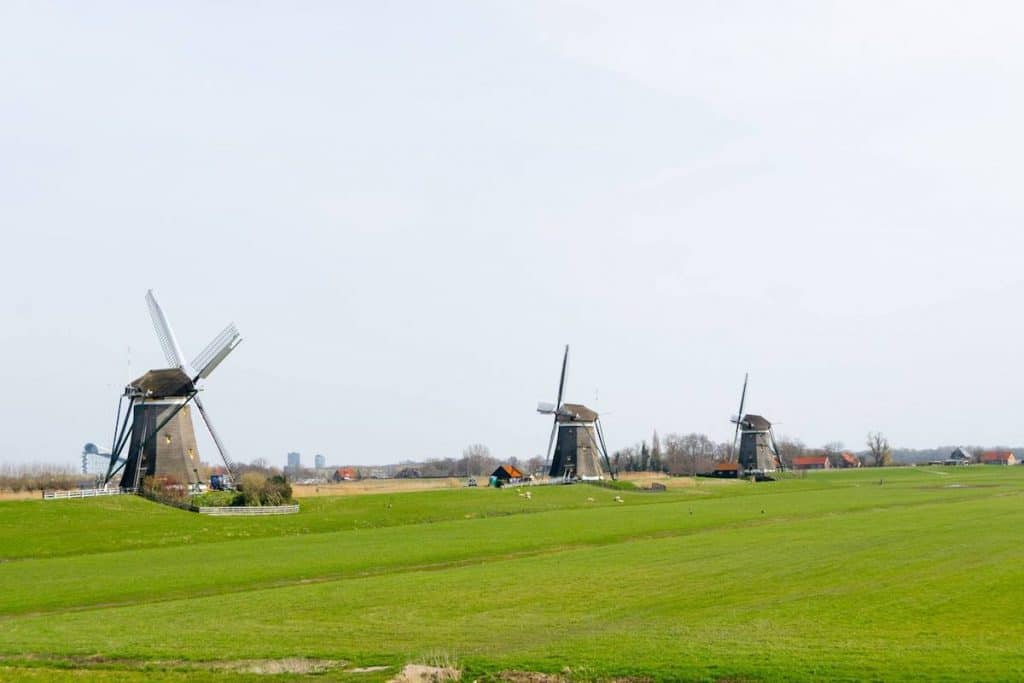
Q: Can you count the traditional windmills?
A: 3